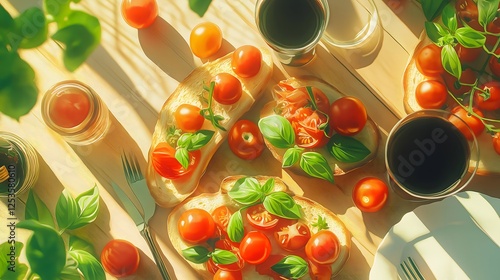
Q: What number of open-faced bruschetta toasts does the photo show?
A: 4